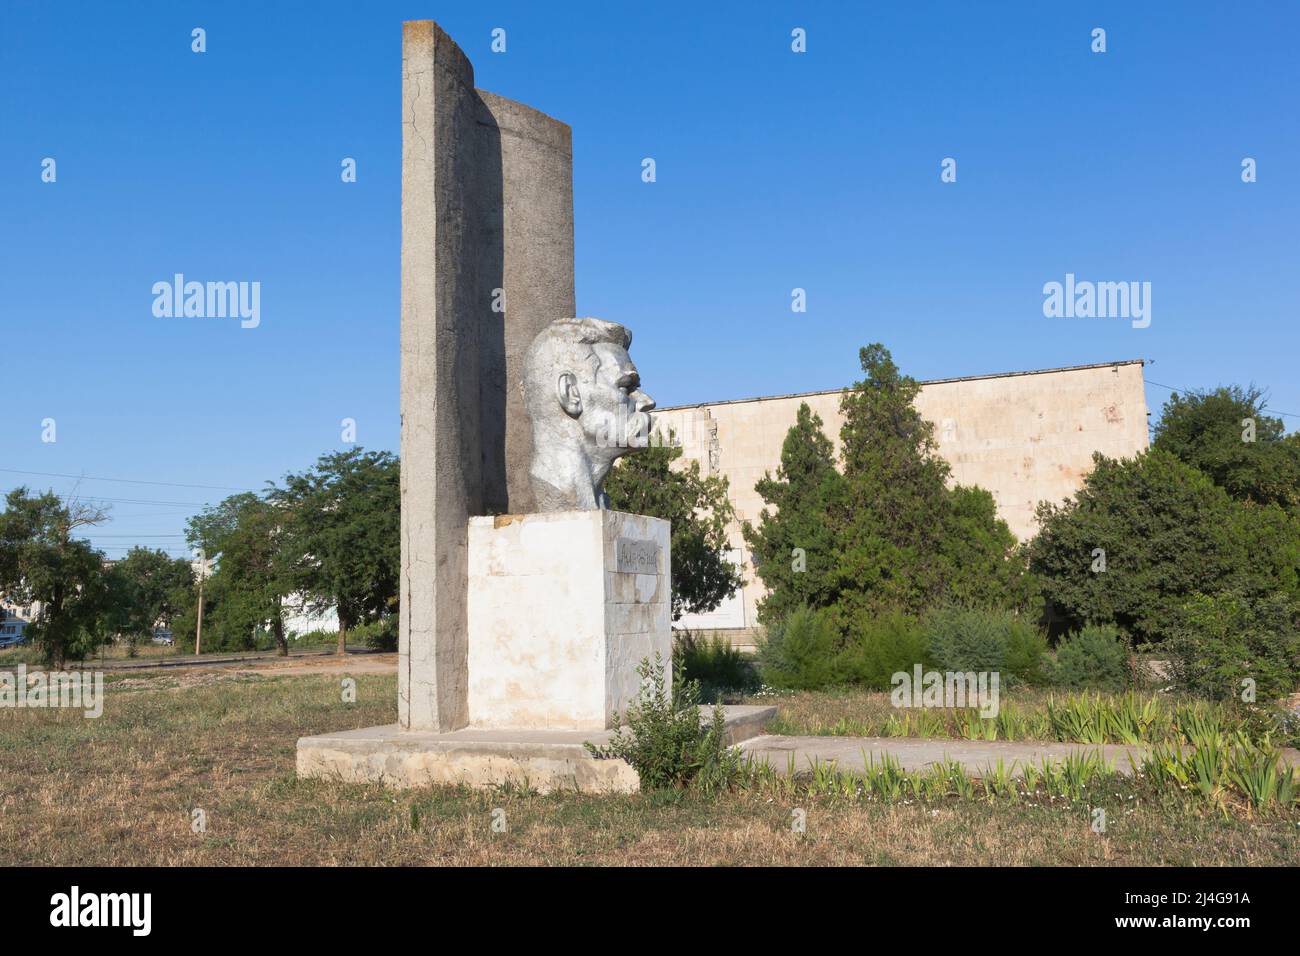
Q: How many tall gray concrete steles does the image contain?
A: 2